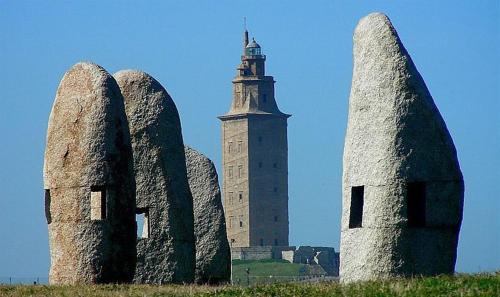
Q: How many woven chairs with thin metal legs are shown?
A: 0